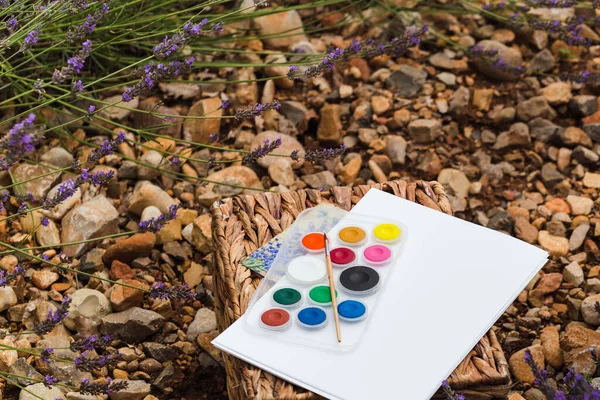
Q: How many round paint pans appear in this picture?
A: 12